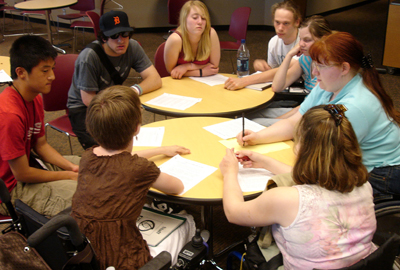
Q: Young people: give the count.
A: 8